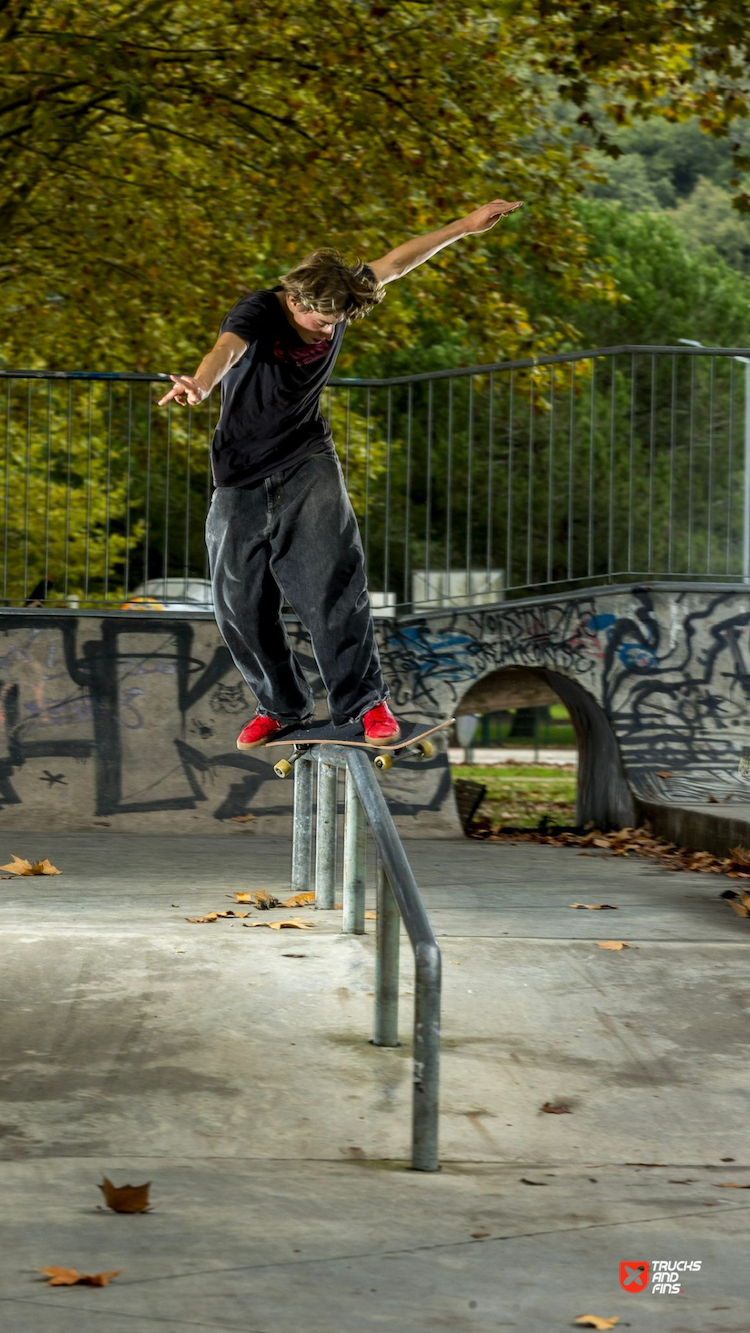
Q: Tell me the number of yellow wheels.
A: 3